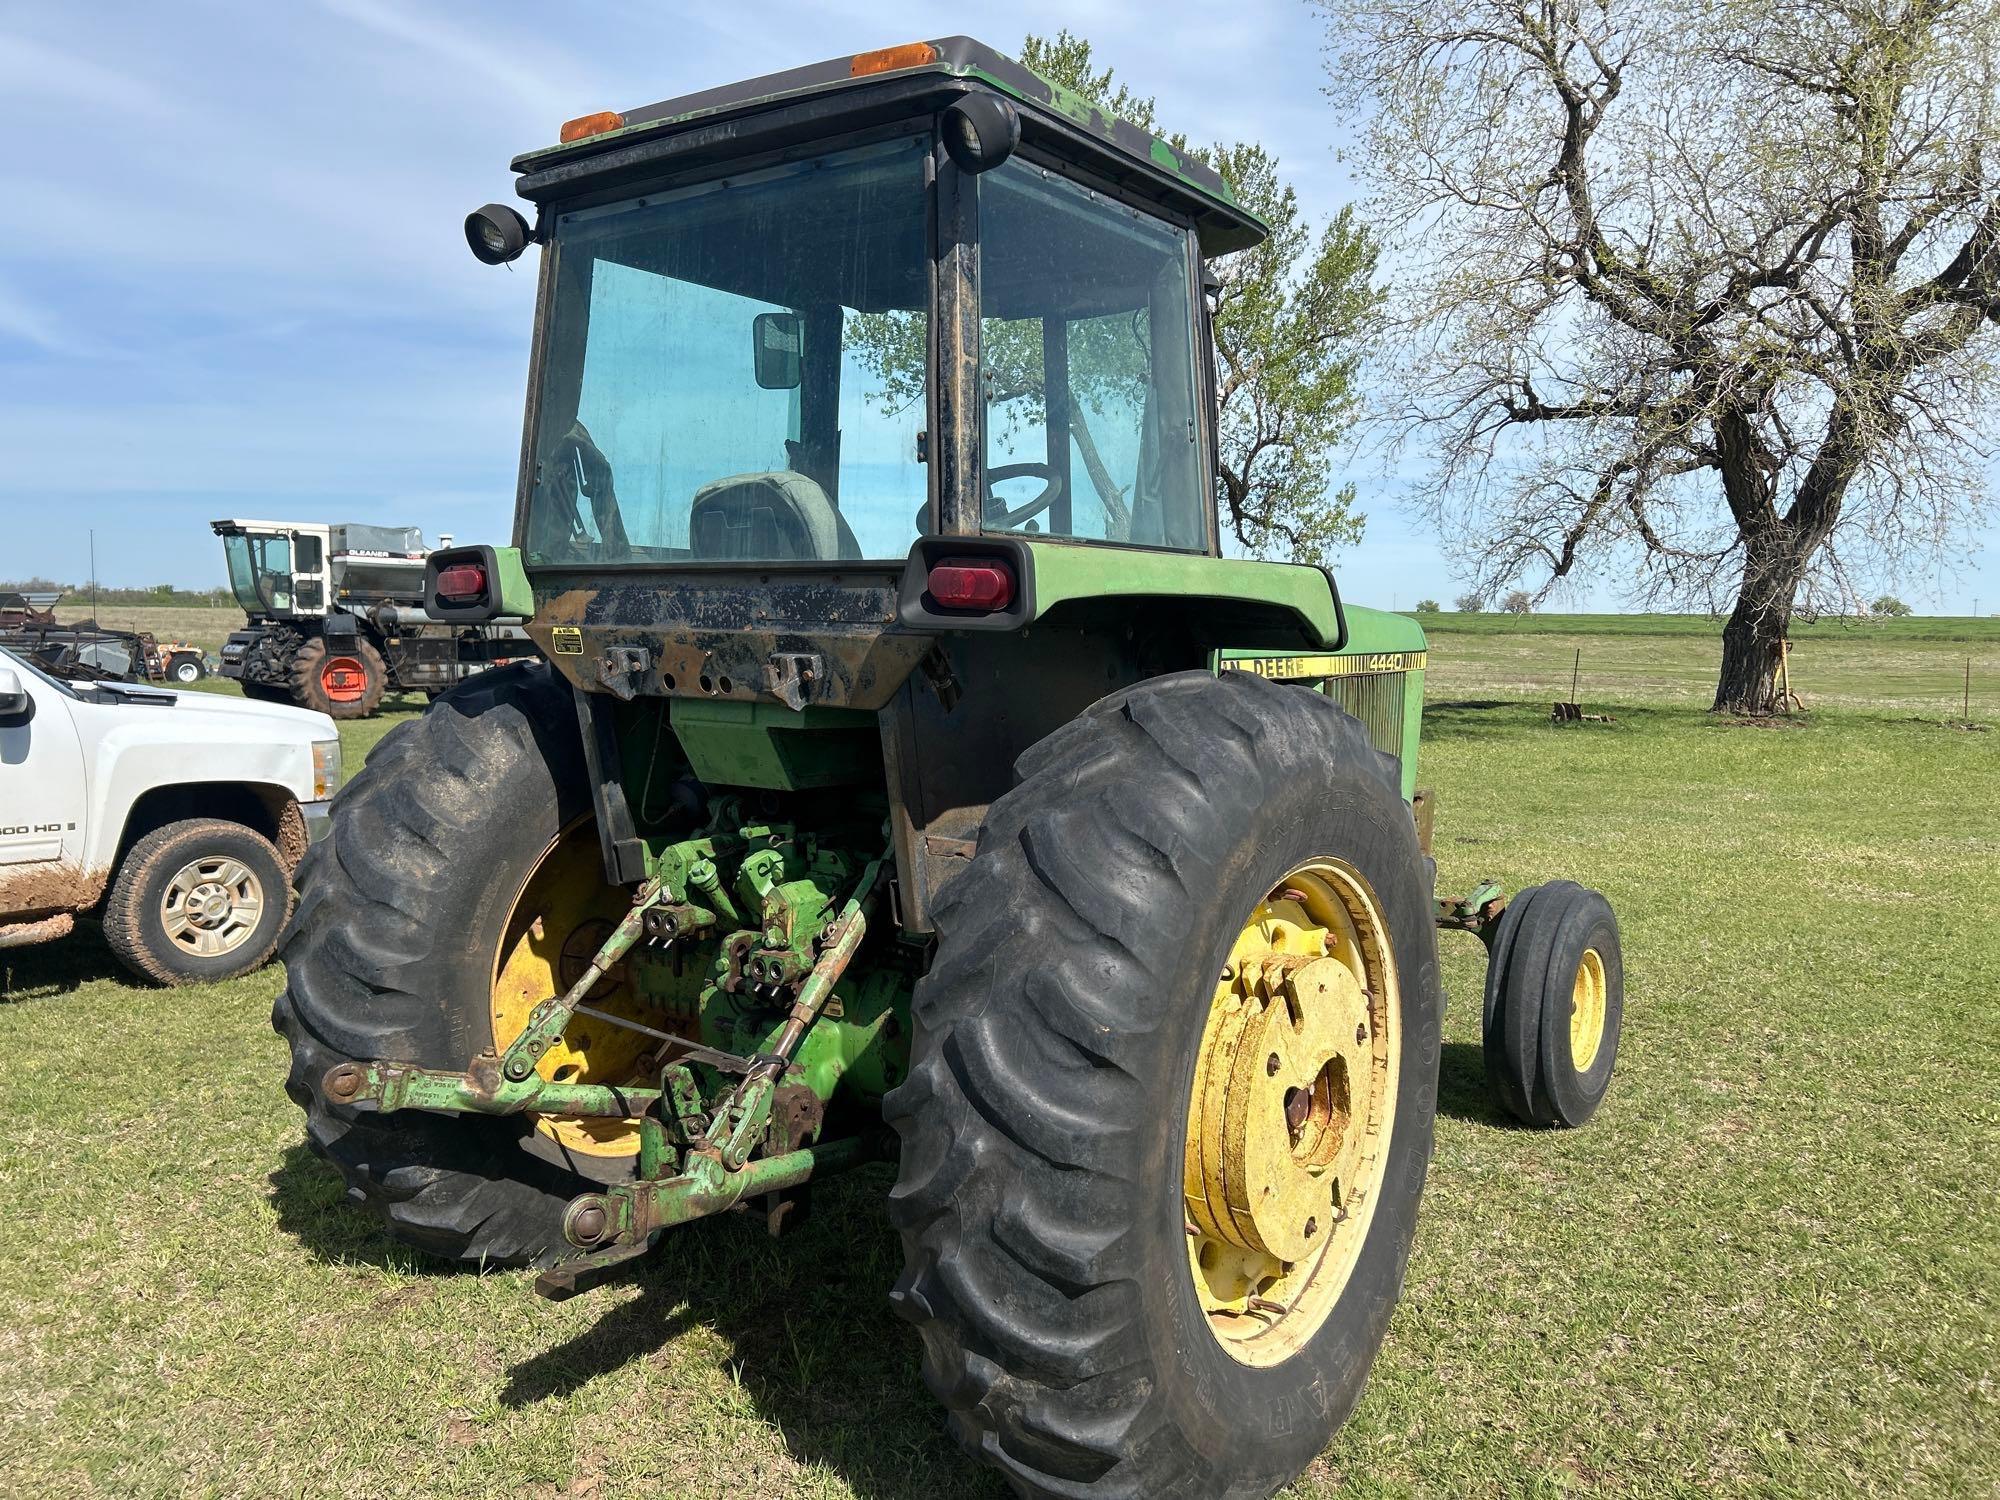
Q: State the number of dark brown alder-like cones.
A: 0